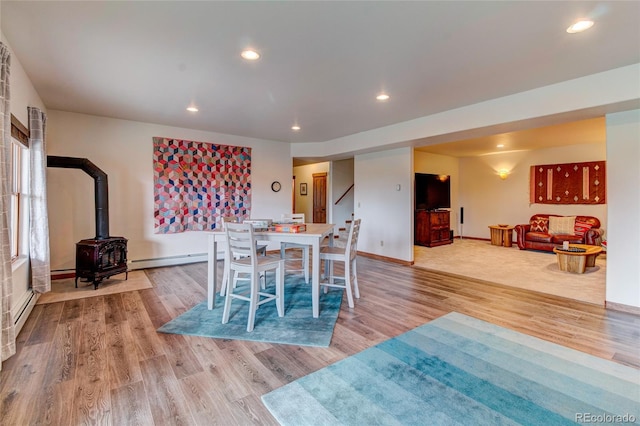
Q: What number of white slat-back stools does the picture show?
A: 4